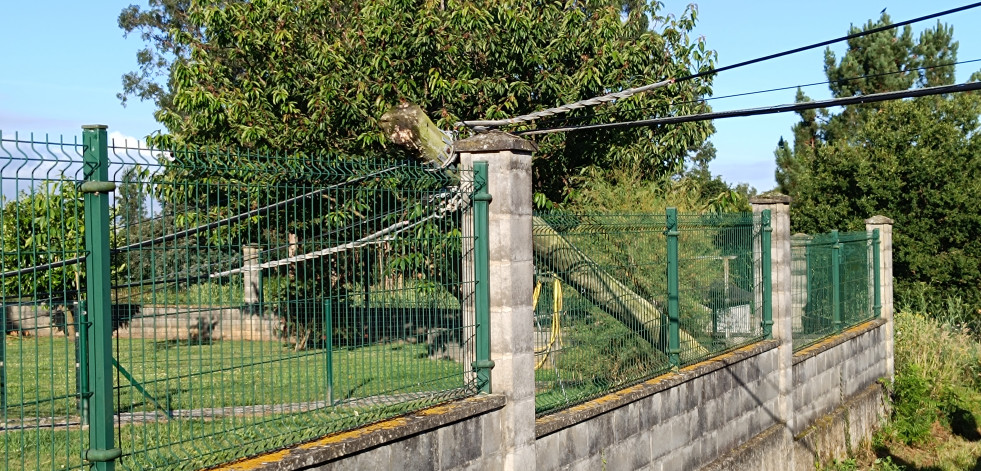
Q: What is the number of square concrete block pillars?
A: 5